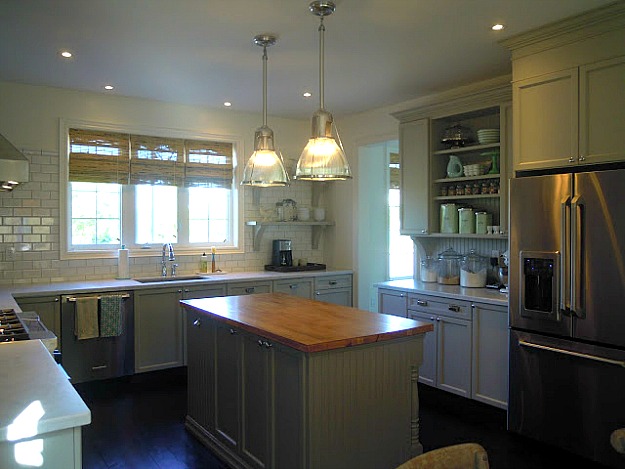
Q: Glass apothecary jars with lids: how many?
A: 3